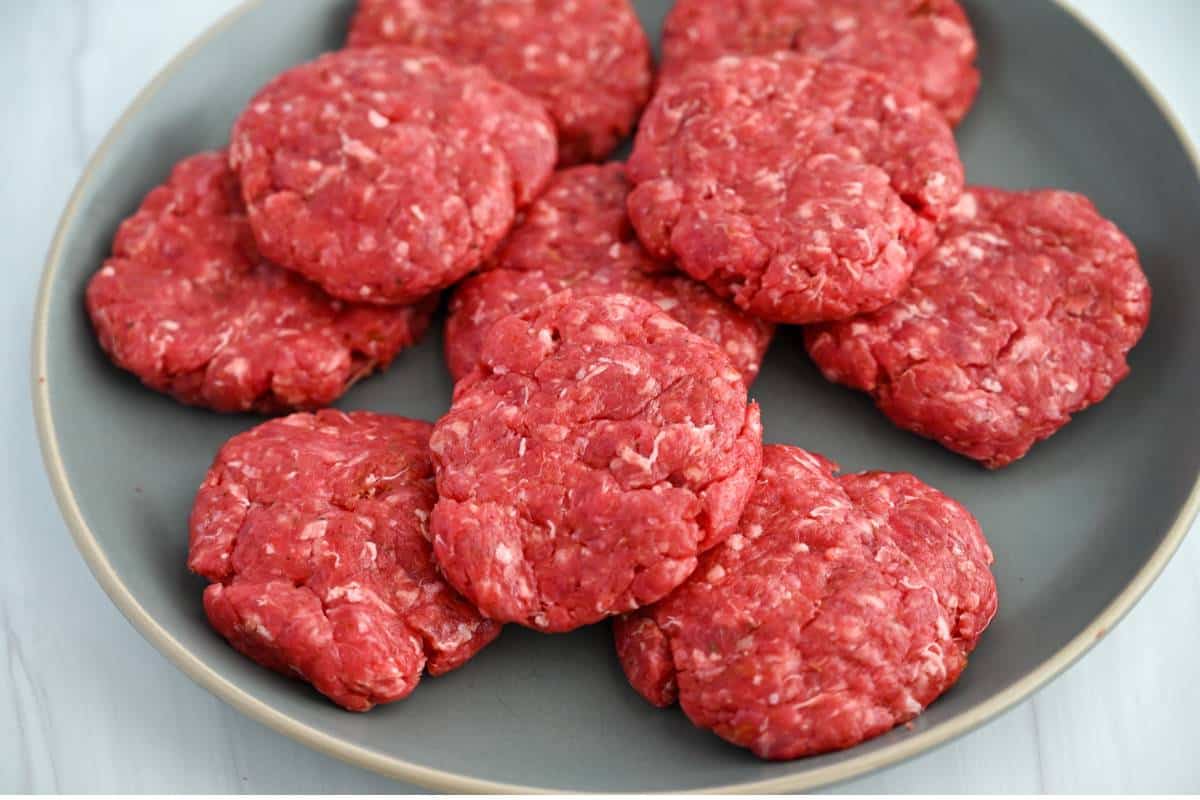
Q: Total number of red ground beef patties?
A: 10